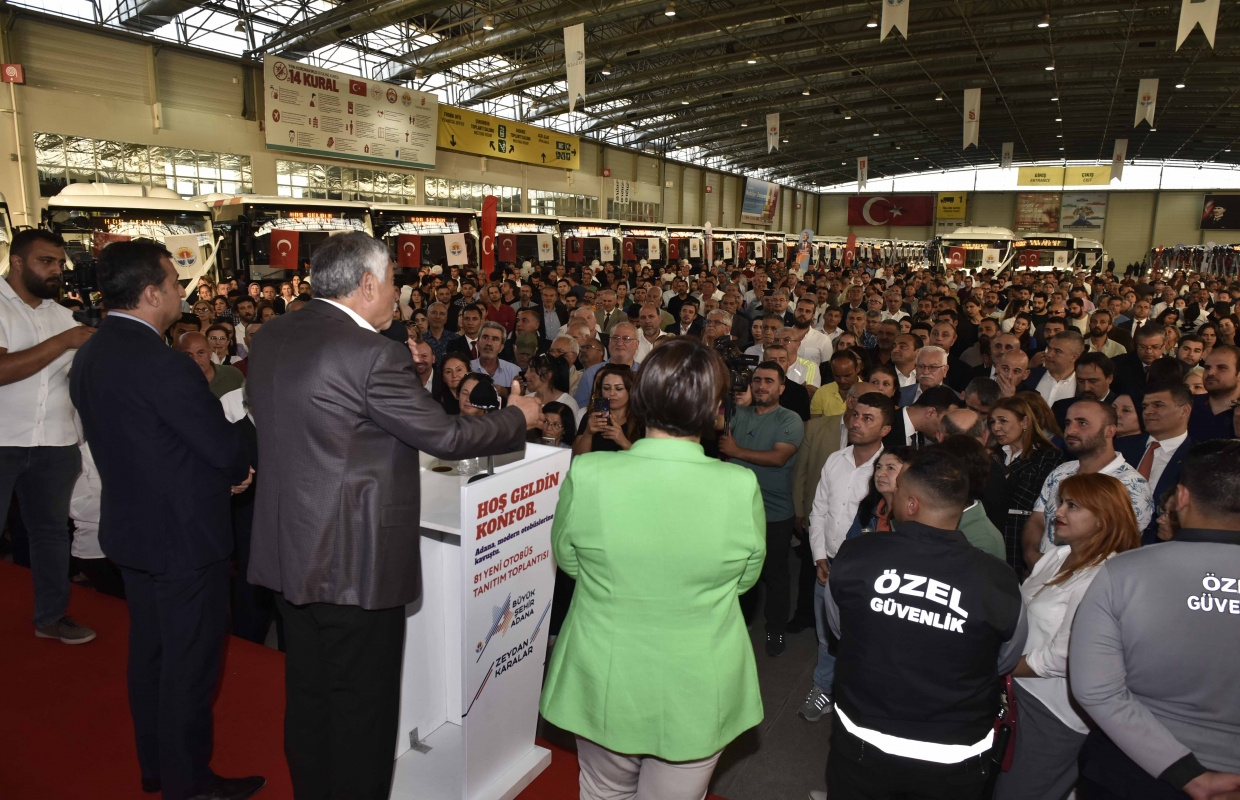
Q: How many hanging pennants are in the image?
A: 9